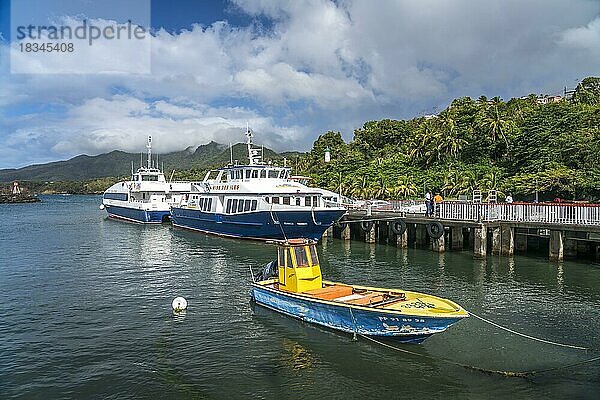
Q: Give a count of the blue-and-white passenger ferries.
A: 2